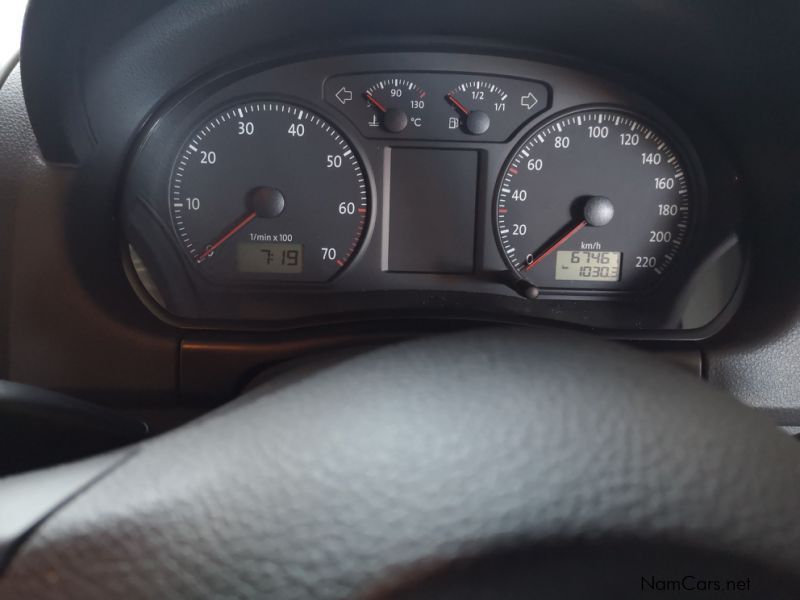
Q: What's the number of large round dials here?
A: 2